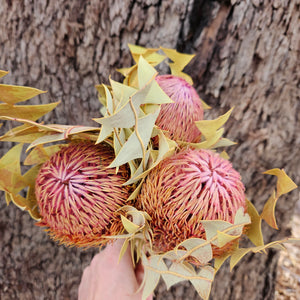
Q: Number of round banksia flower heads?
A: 3